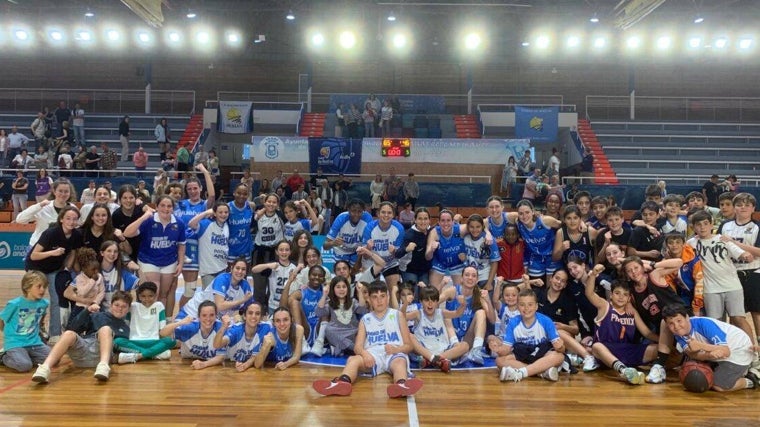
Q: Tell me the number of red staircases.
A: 4